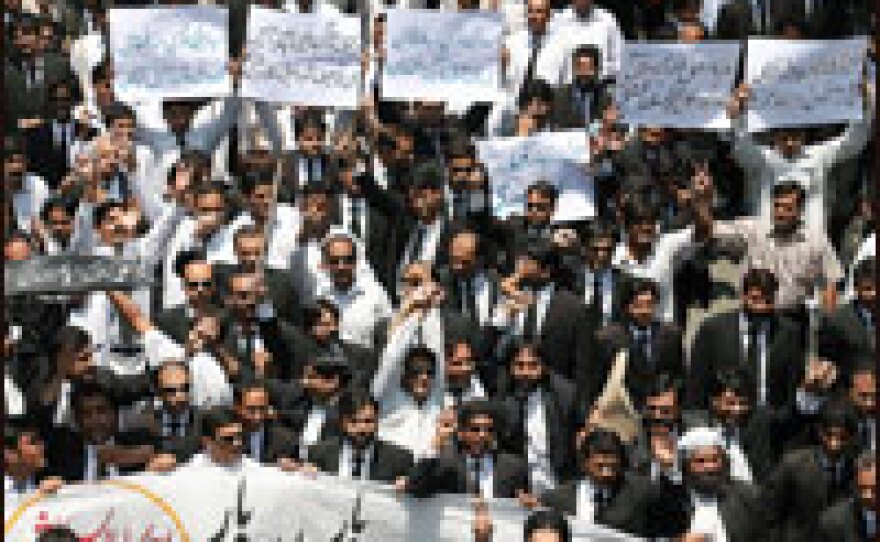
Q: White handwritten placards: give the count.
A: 6